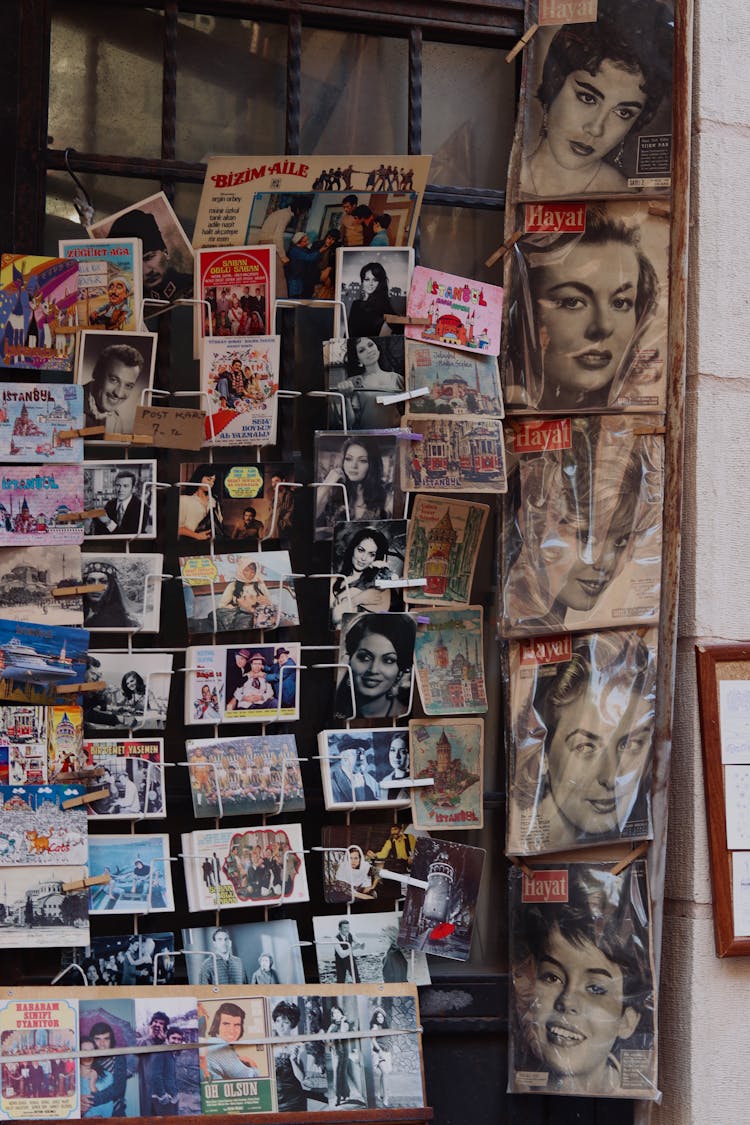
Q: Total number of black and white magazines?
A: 5